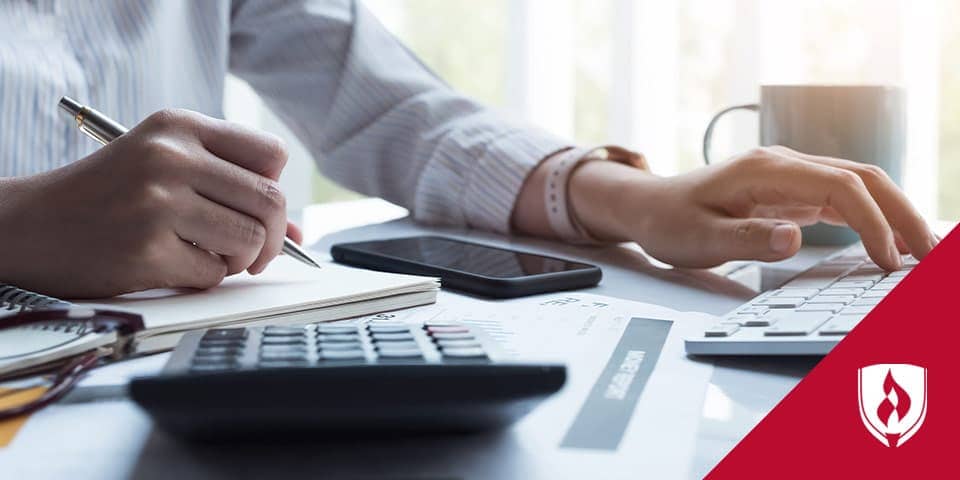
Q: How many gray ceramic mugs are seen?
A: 1